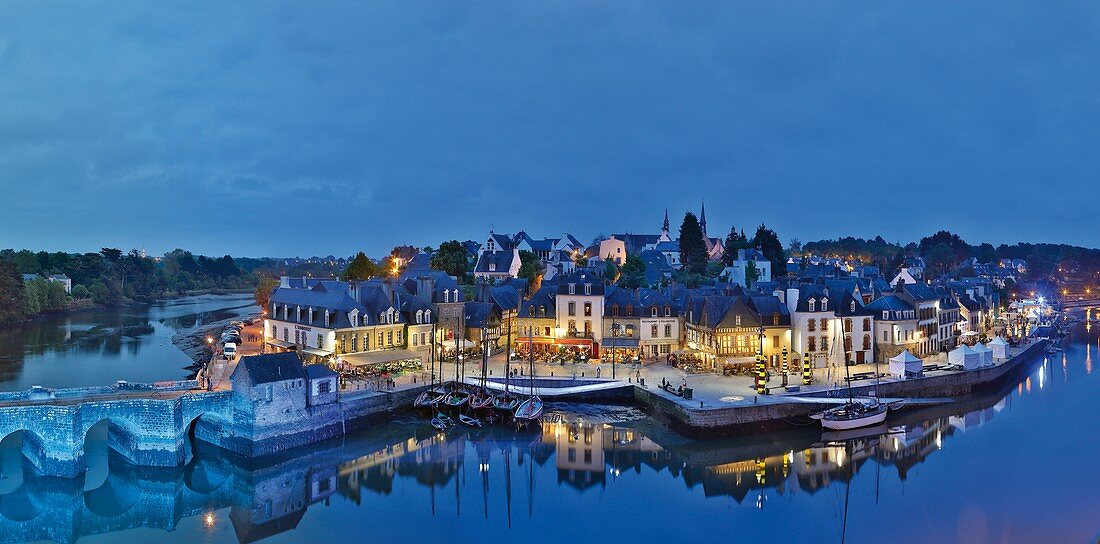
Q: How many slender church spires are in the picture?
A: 2